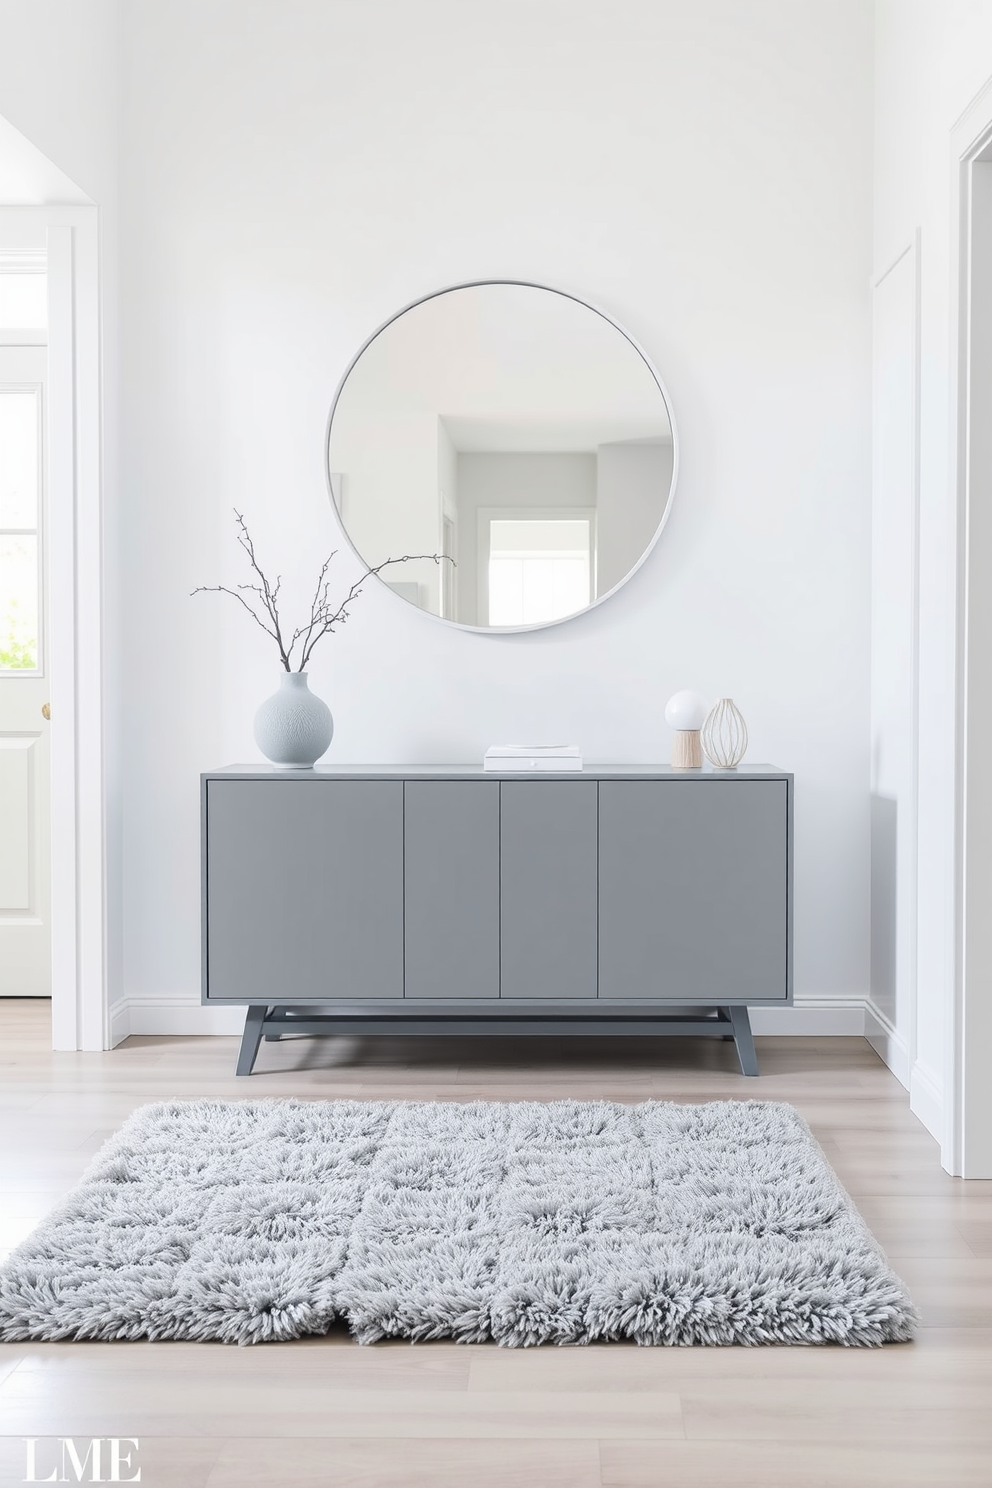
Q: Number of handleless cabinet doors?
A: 4